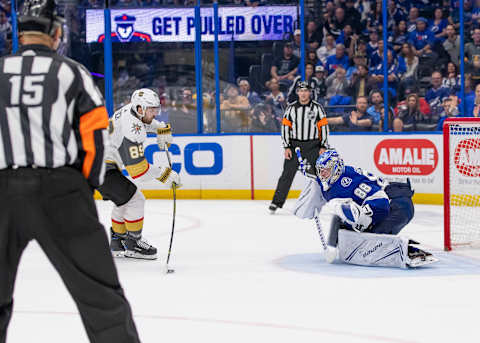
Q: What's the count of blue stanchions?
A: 7